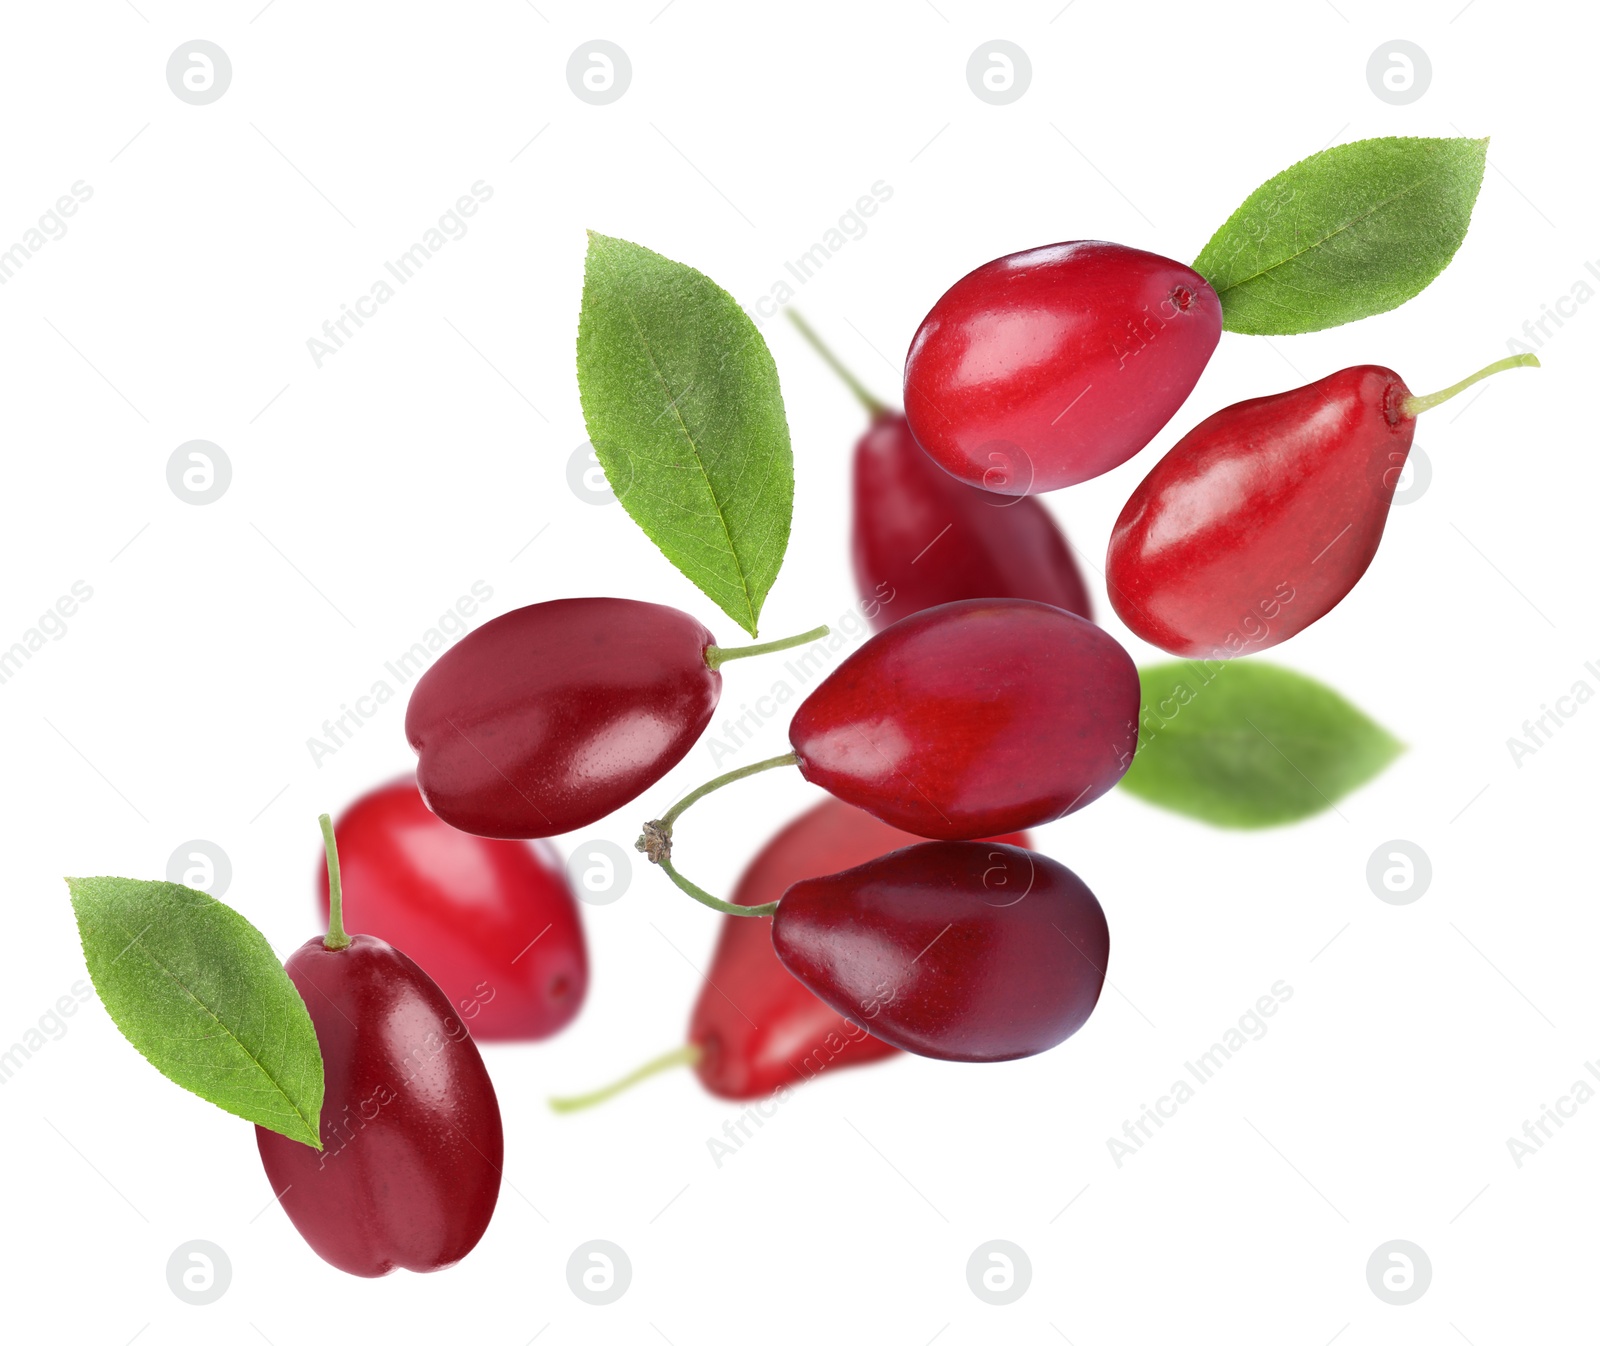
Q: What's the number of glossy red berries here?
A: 9